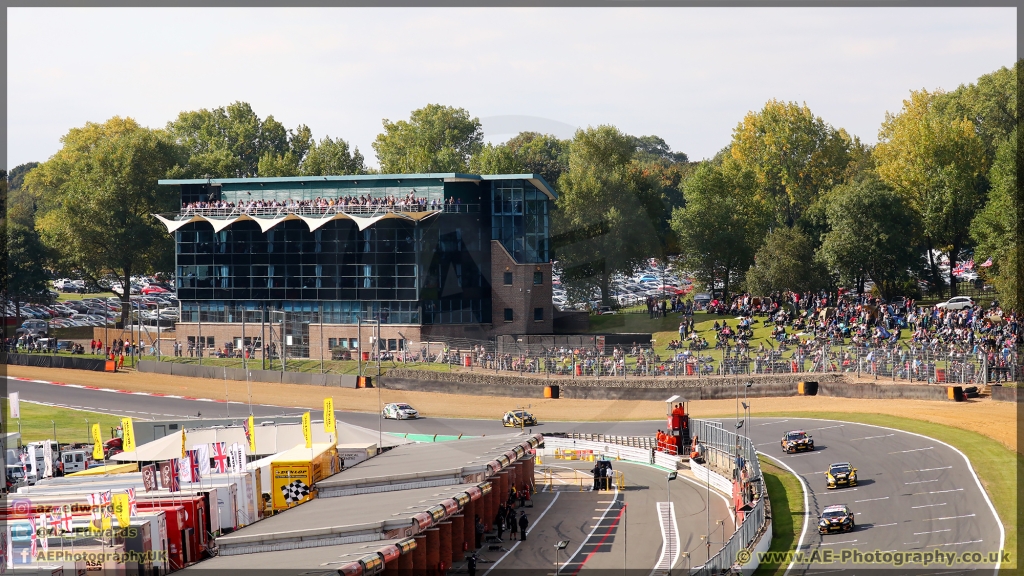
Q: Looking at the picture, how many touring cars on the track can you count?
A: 5